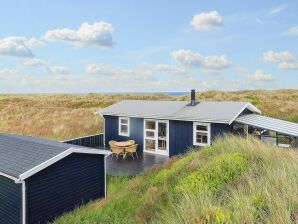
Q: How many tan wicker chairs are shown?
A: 4